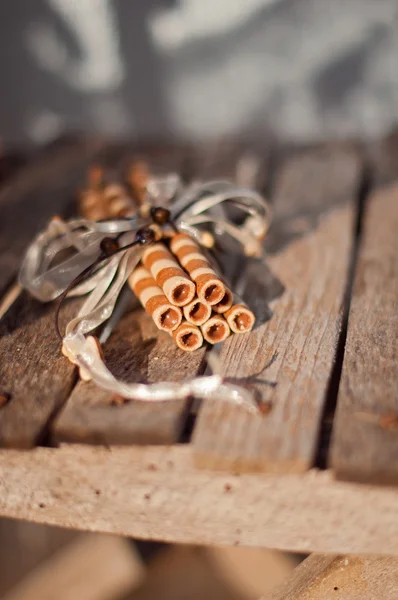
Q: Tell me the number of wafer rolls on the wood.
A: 8